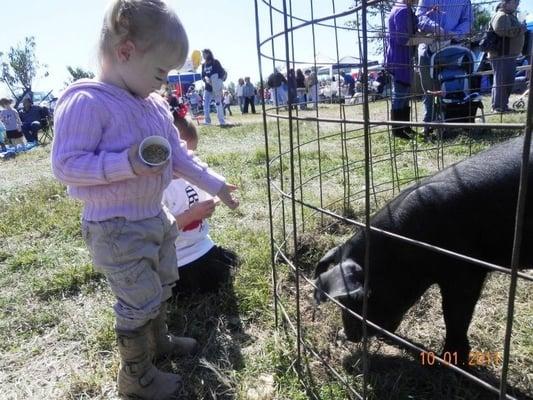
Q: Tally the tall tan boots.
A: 2